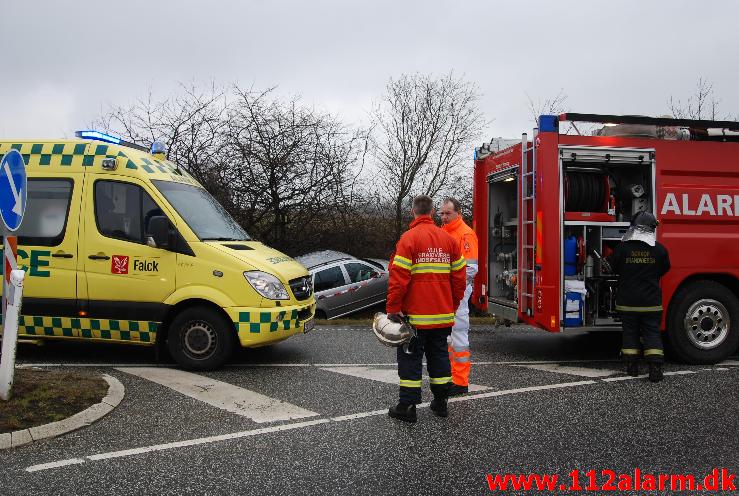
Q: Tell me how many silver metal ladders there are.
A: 1